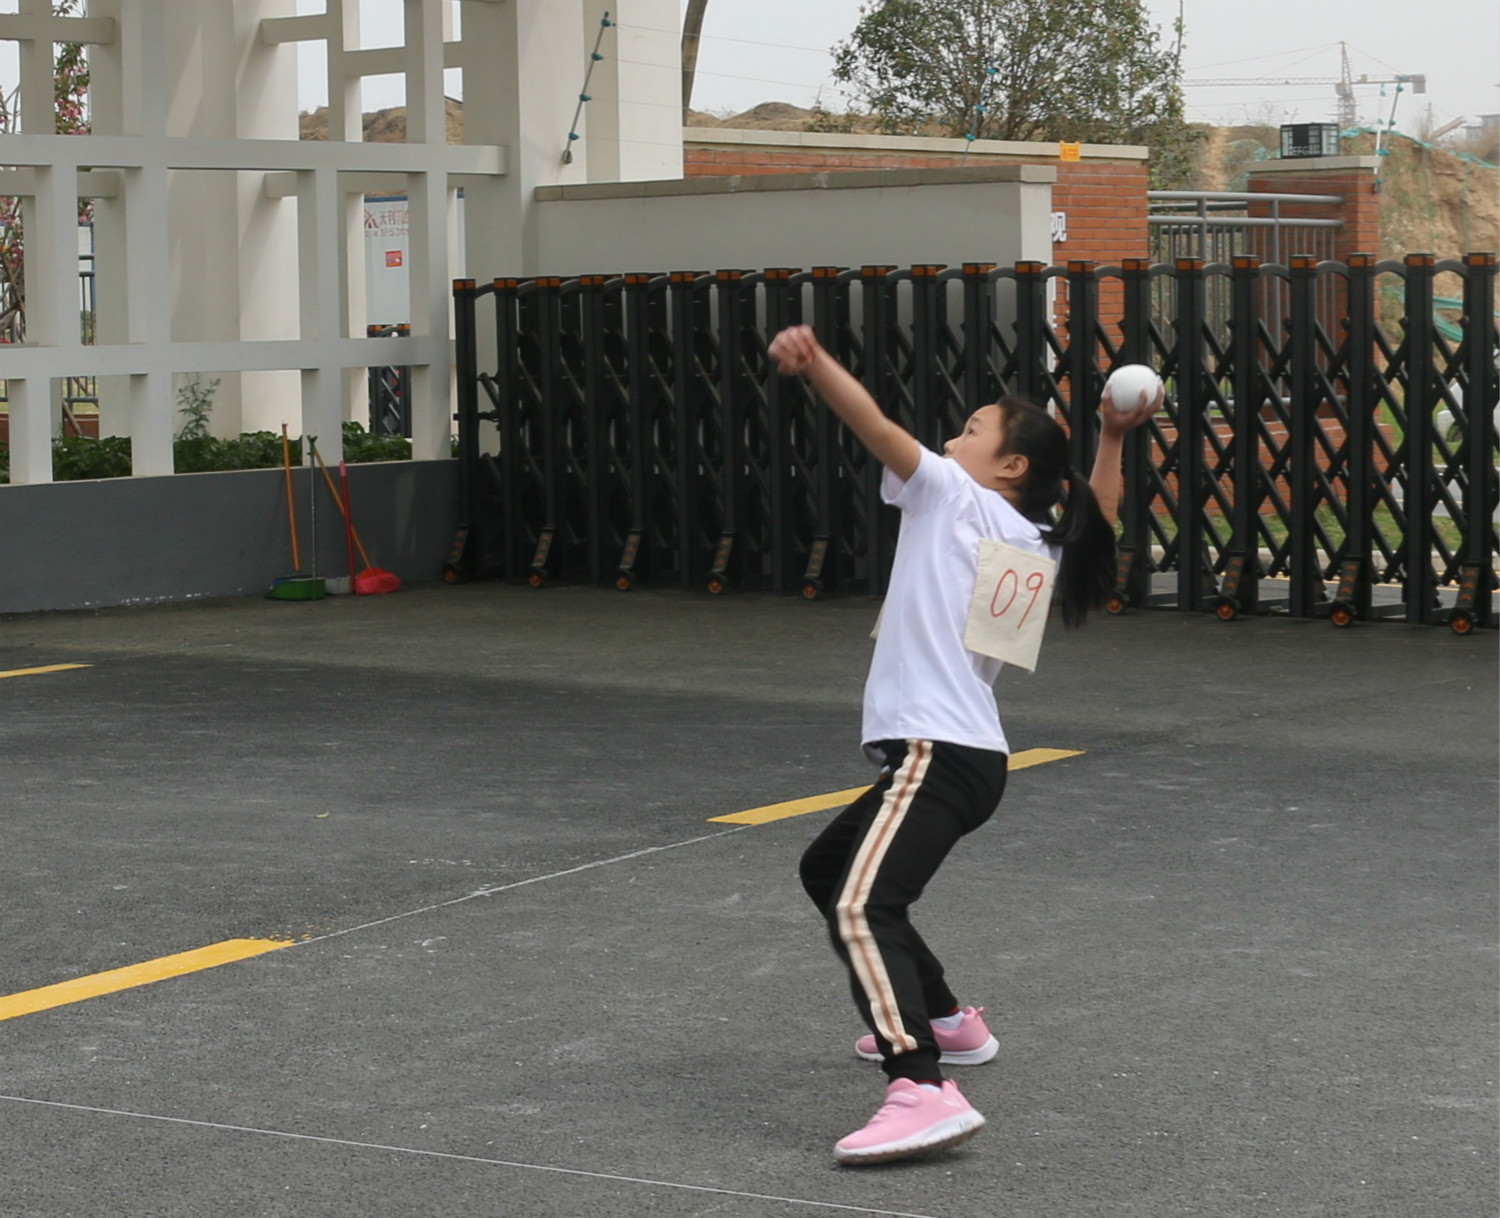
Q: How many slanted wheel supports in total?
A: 9